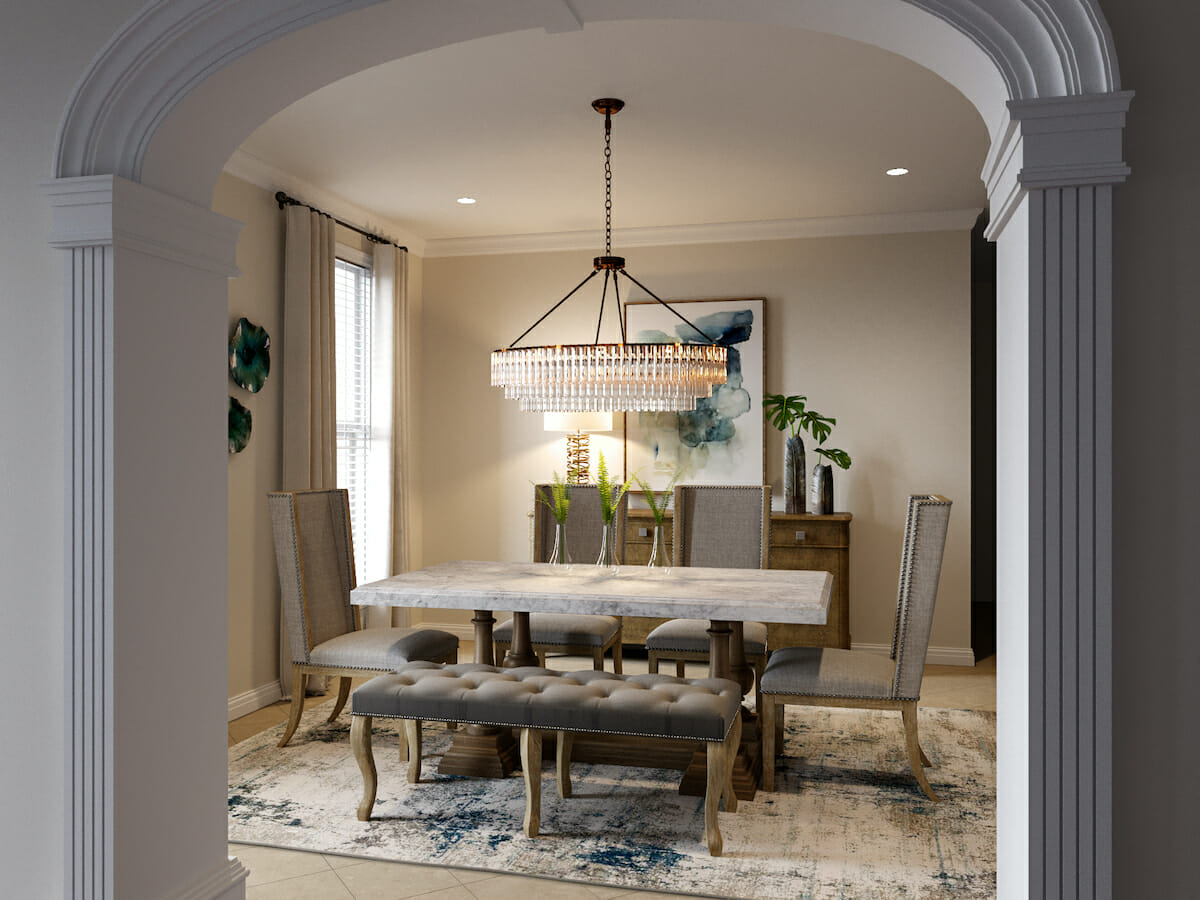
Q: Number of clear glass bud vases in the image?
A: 3